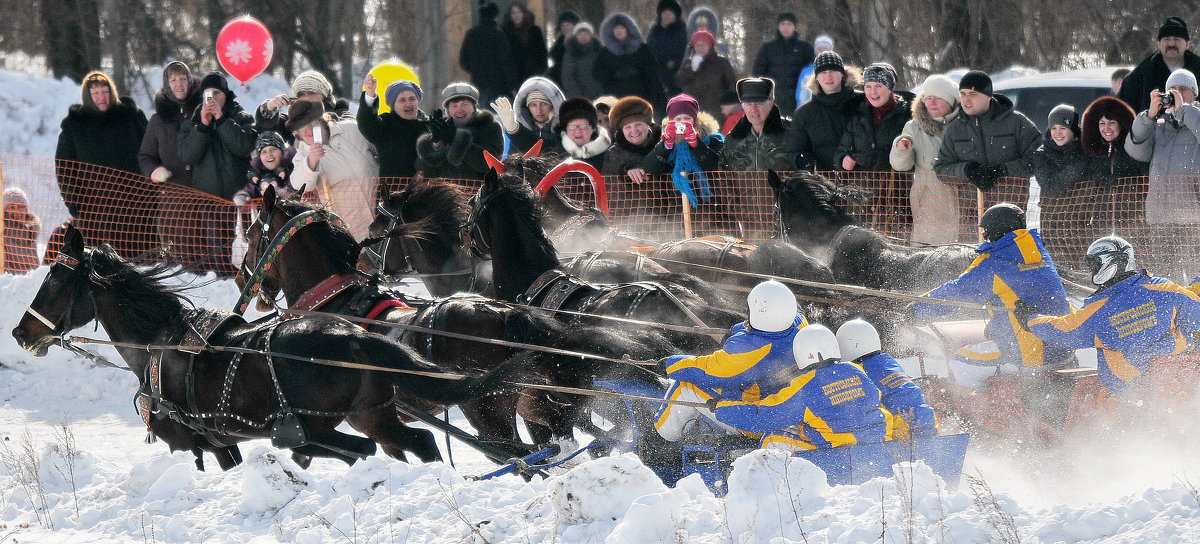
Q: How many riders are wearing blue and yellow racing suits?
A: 5